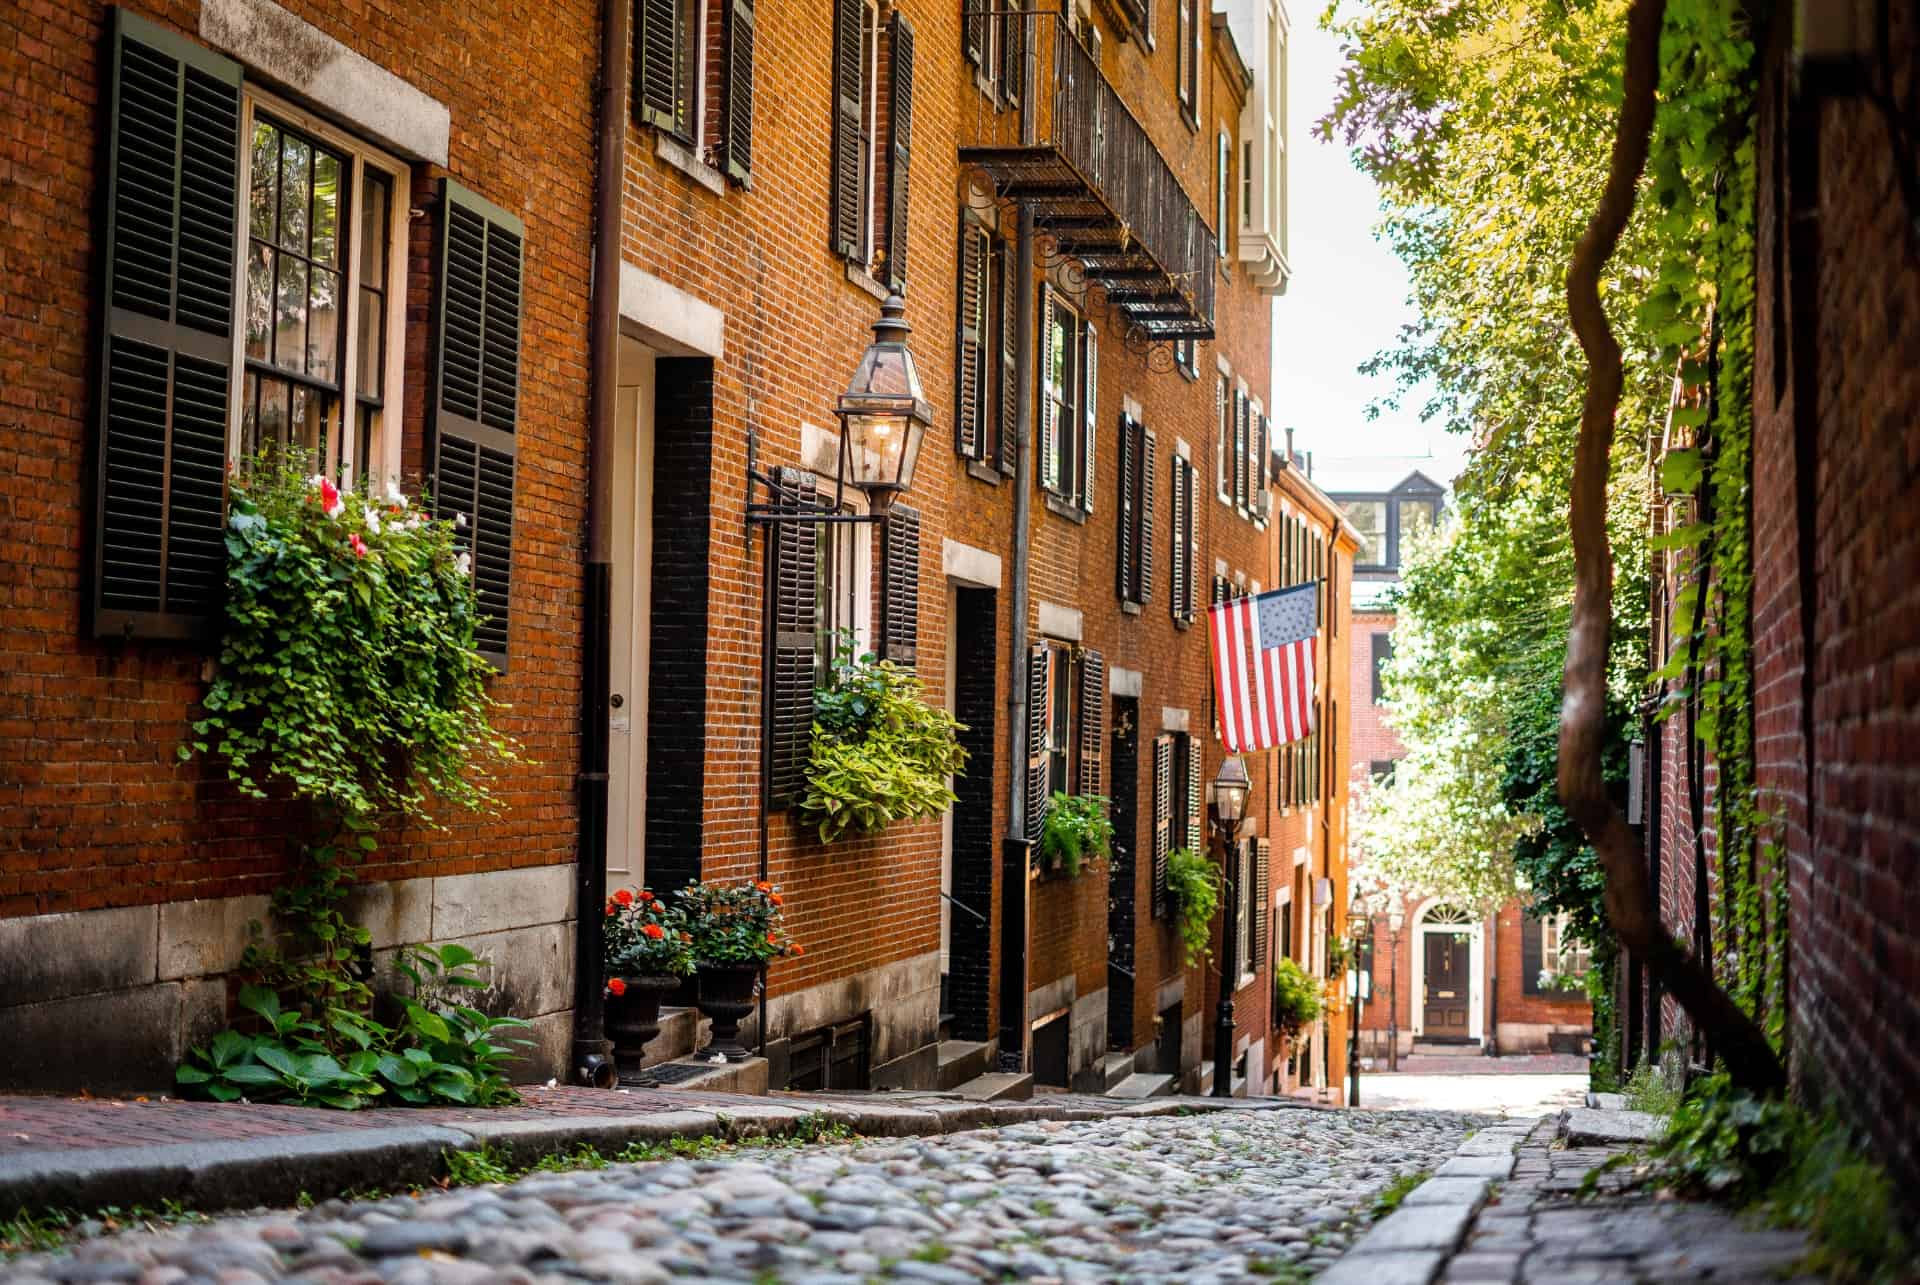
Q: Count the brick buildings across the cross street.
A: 1